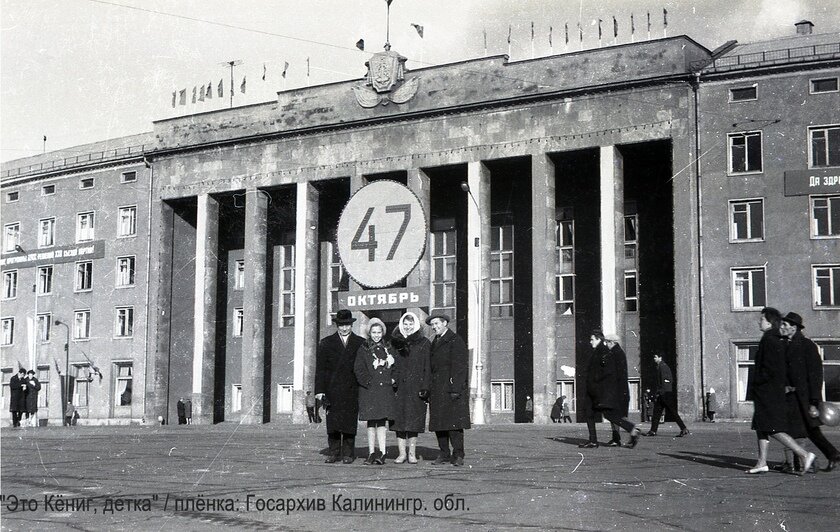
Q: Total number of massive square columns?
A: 8